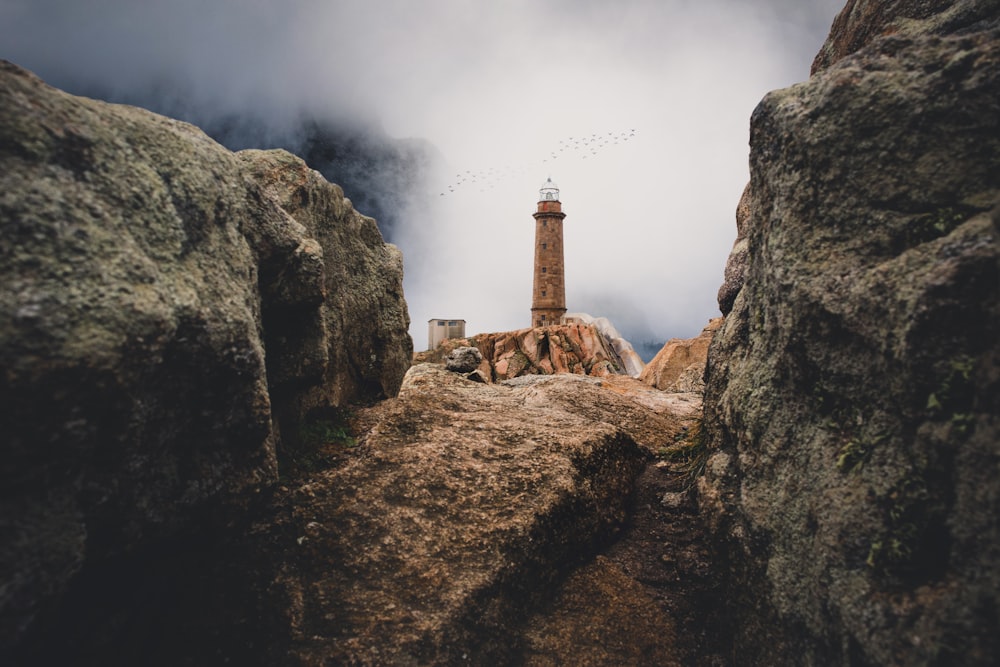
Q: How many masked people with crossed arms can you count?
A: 0